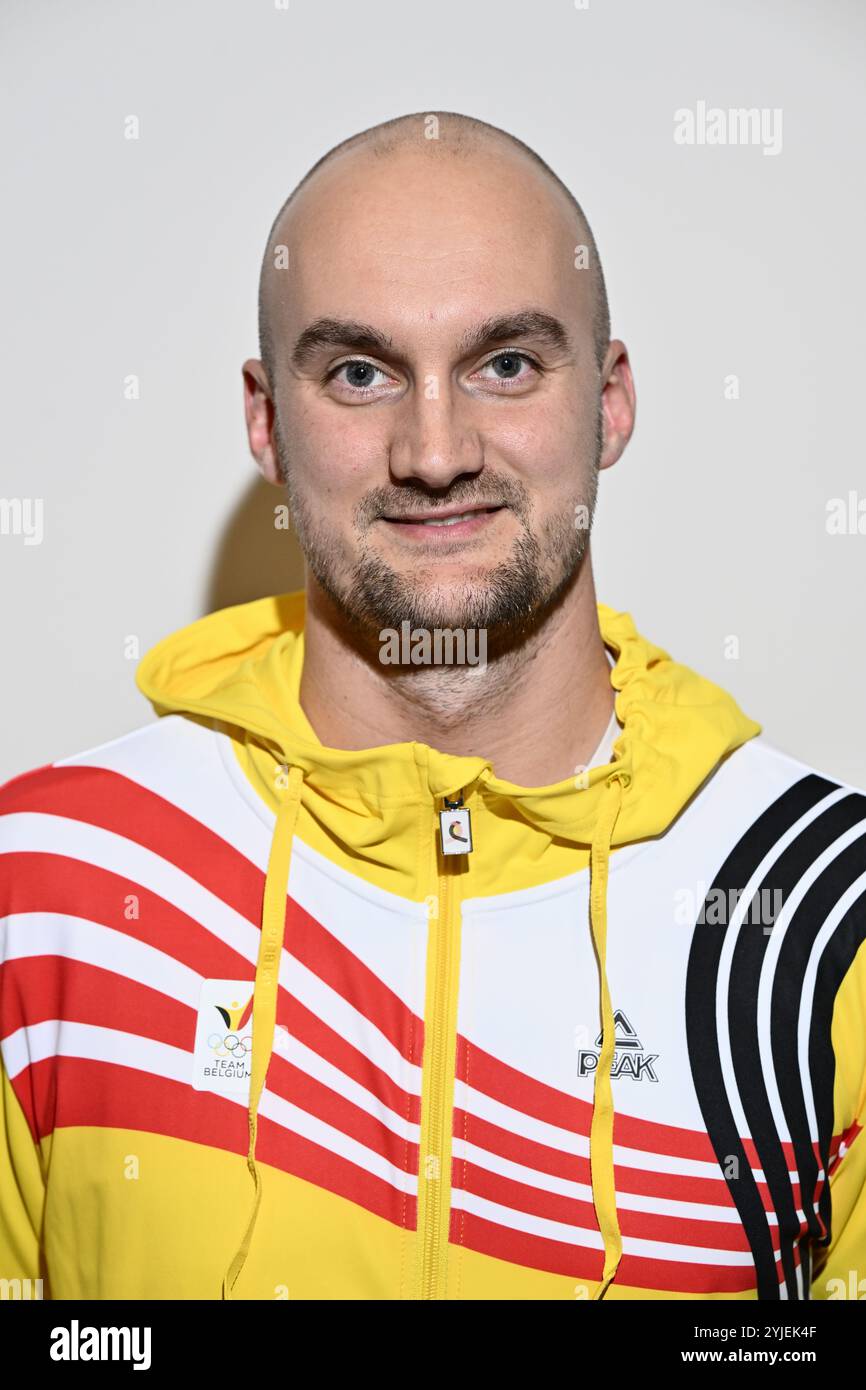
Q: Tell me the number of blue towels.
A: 0